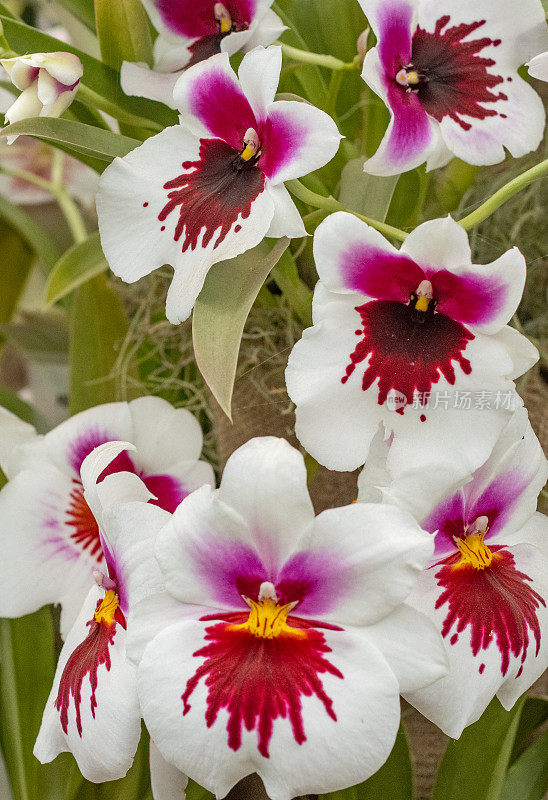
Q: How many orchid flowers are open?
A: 8